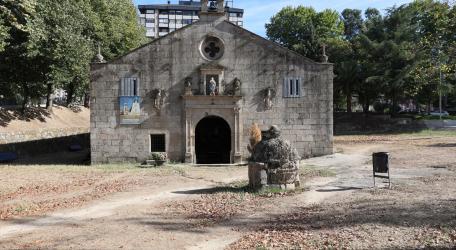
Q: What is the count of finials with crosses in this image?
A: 2